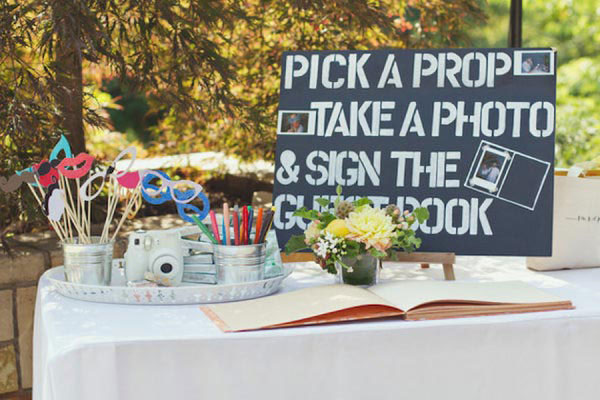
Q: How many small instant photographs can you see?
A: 3